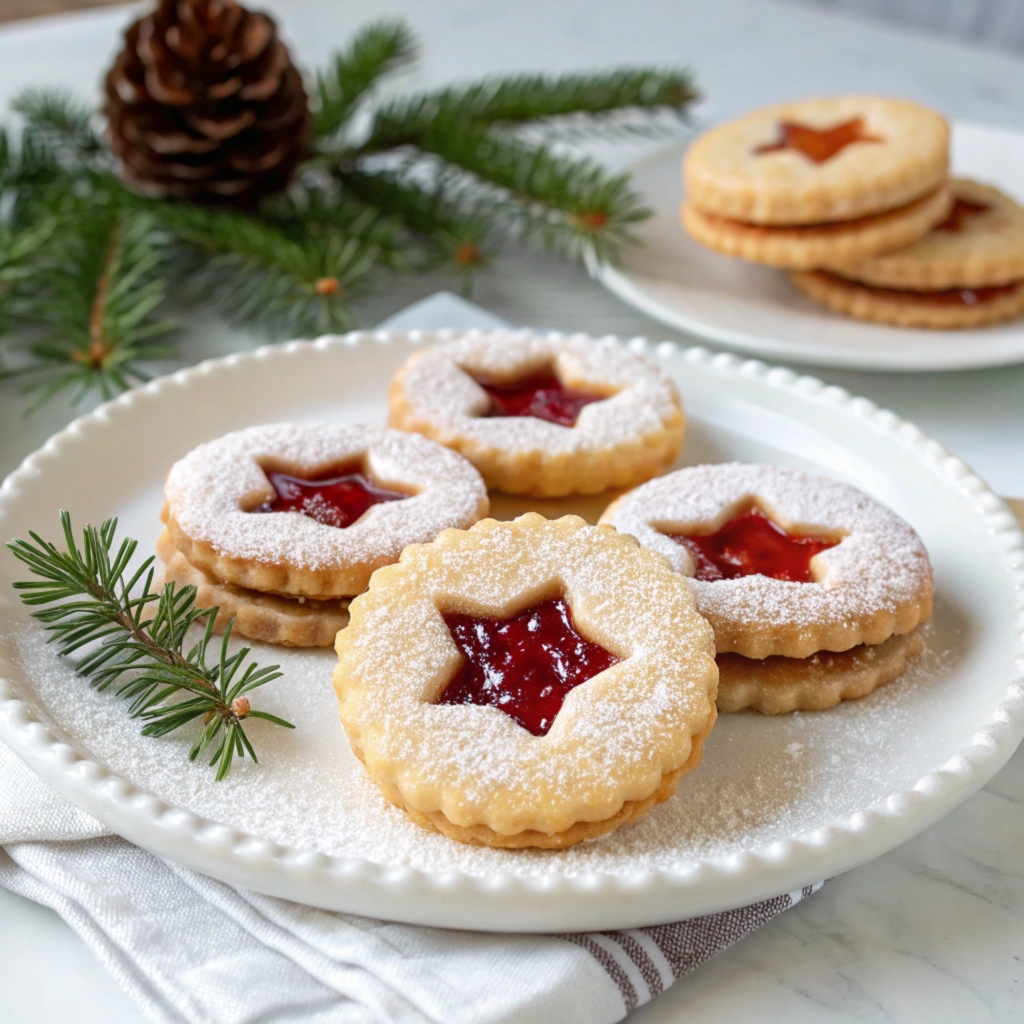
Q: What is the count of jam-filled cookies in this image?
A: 6